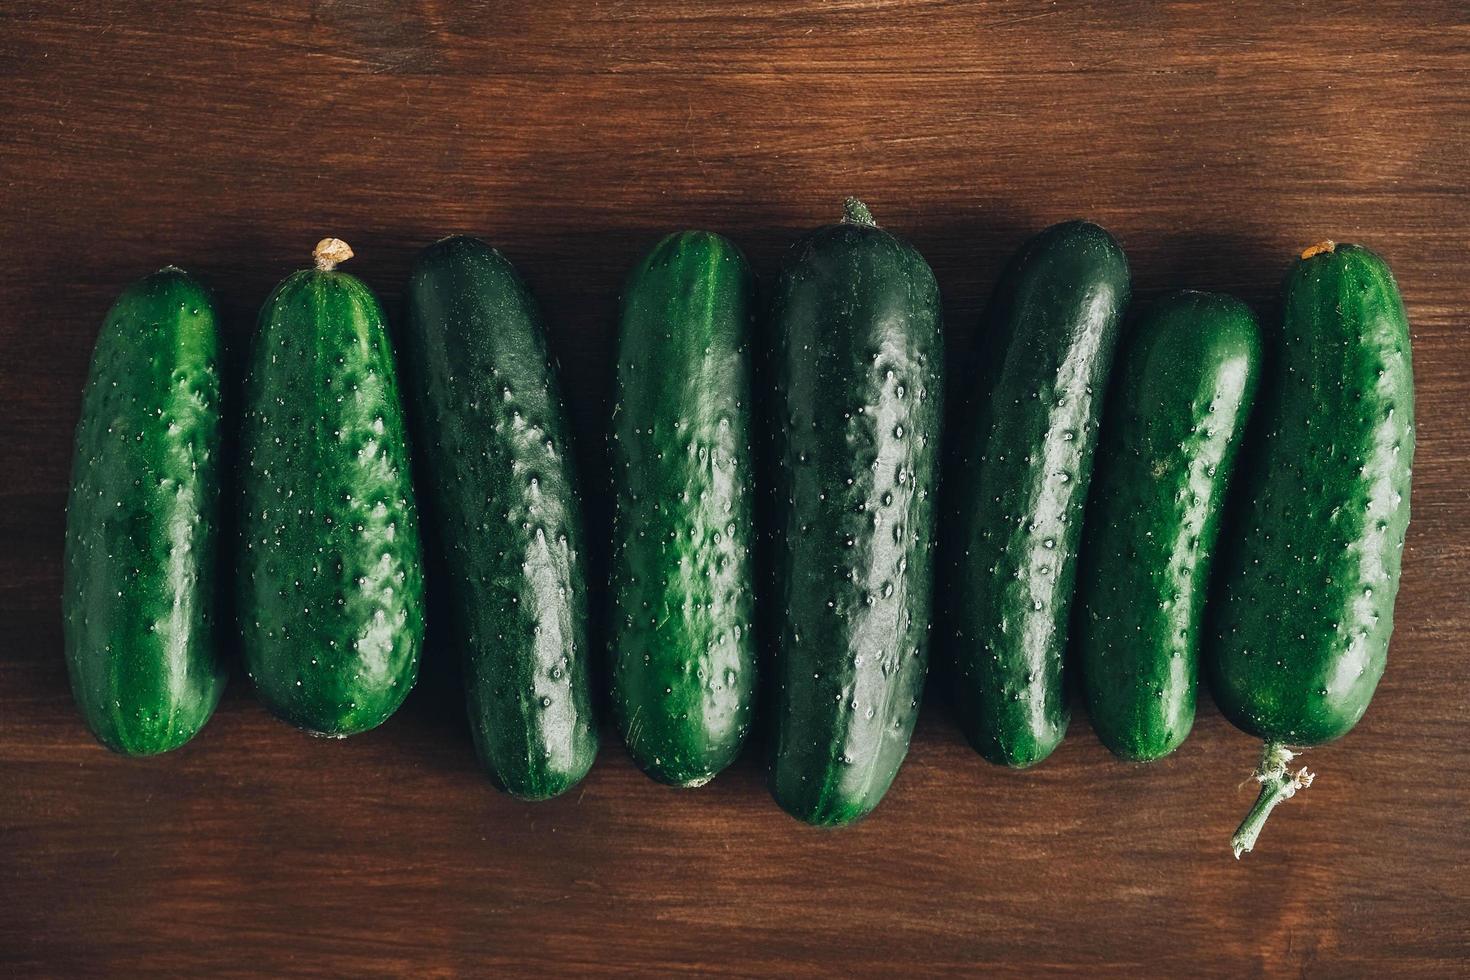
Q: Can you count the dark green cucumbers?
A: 3